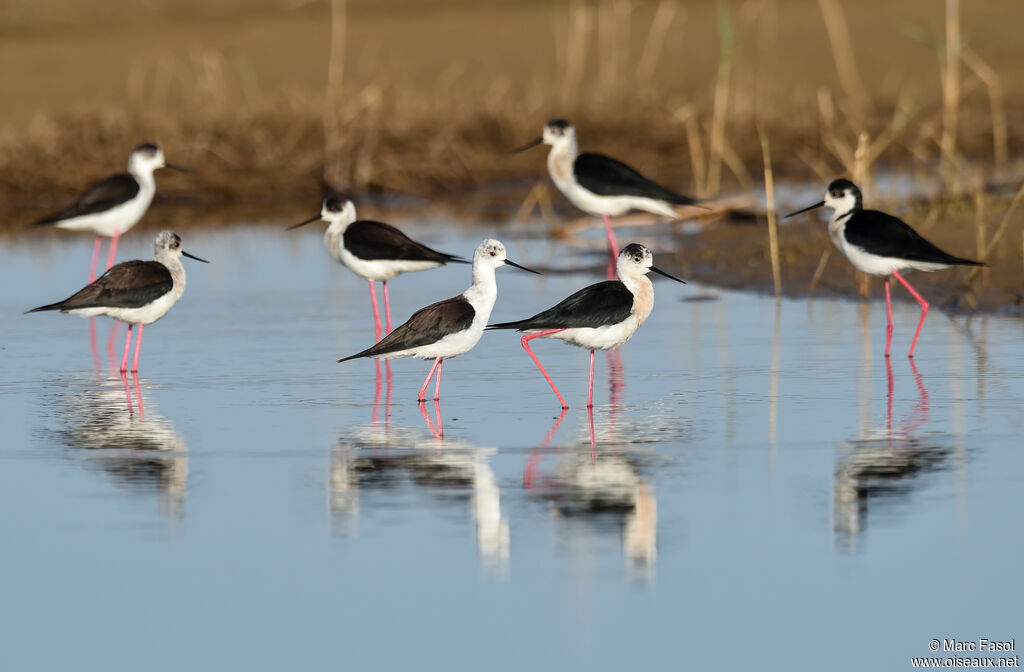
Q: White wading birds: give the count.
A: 7